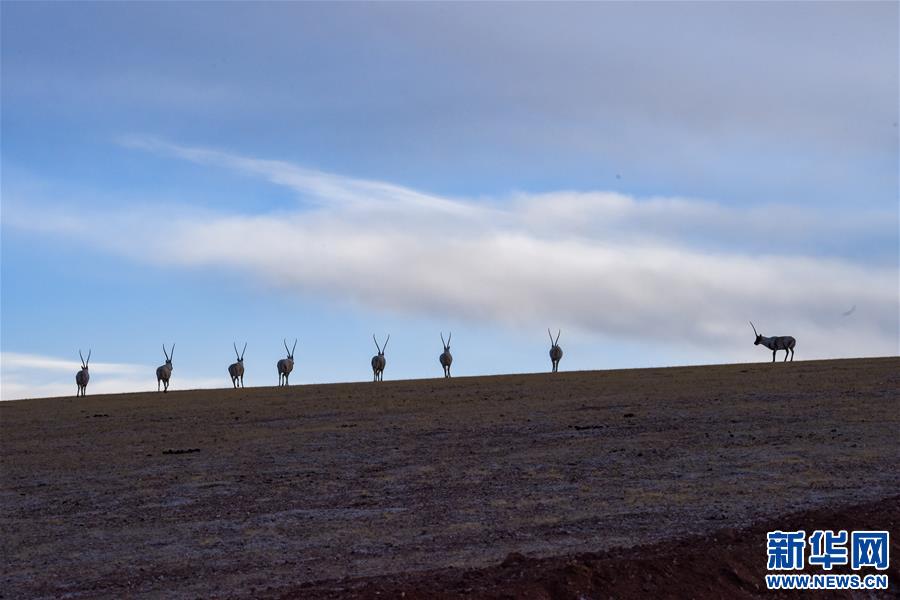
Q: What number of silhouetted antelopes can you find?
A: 8